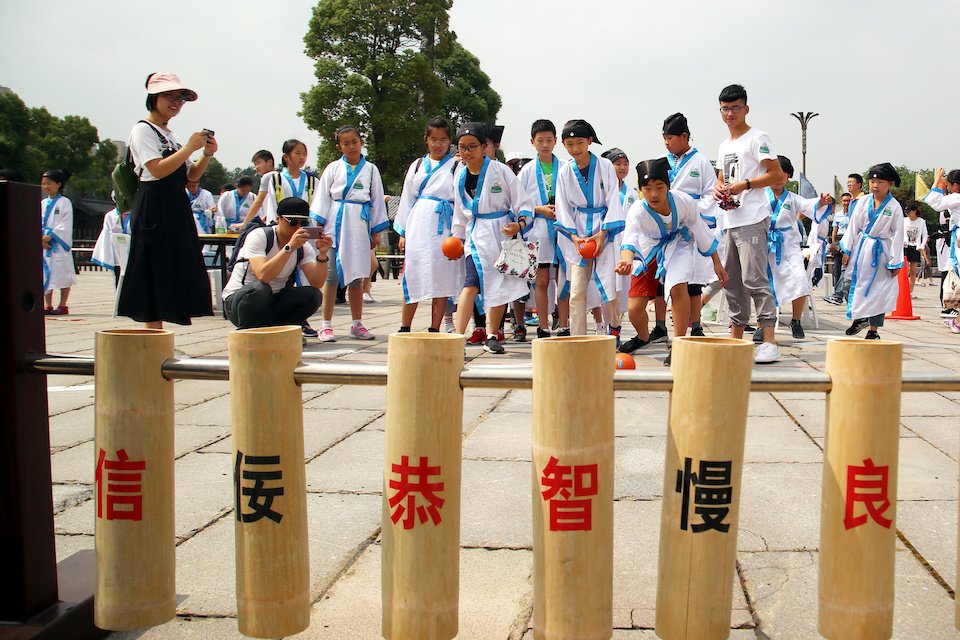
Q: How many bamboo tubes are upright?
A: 6